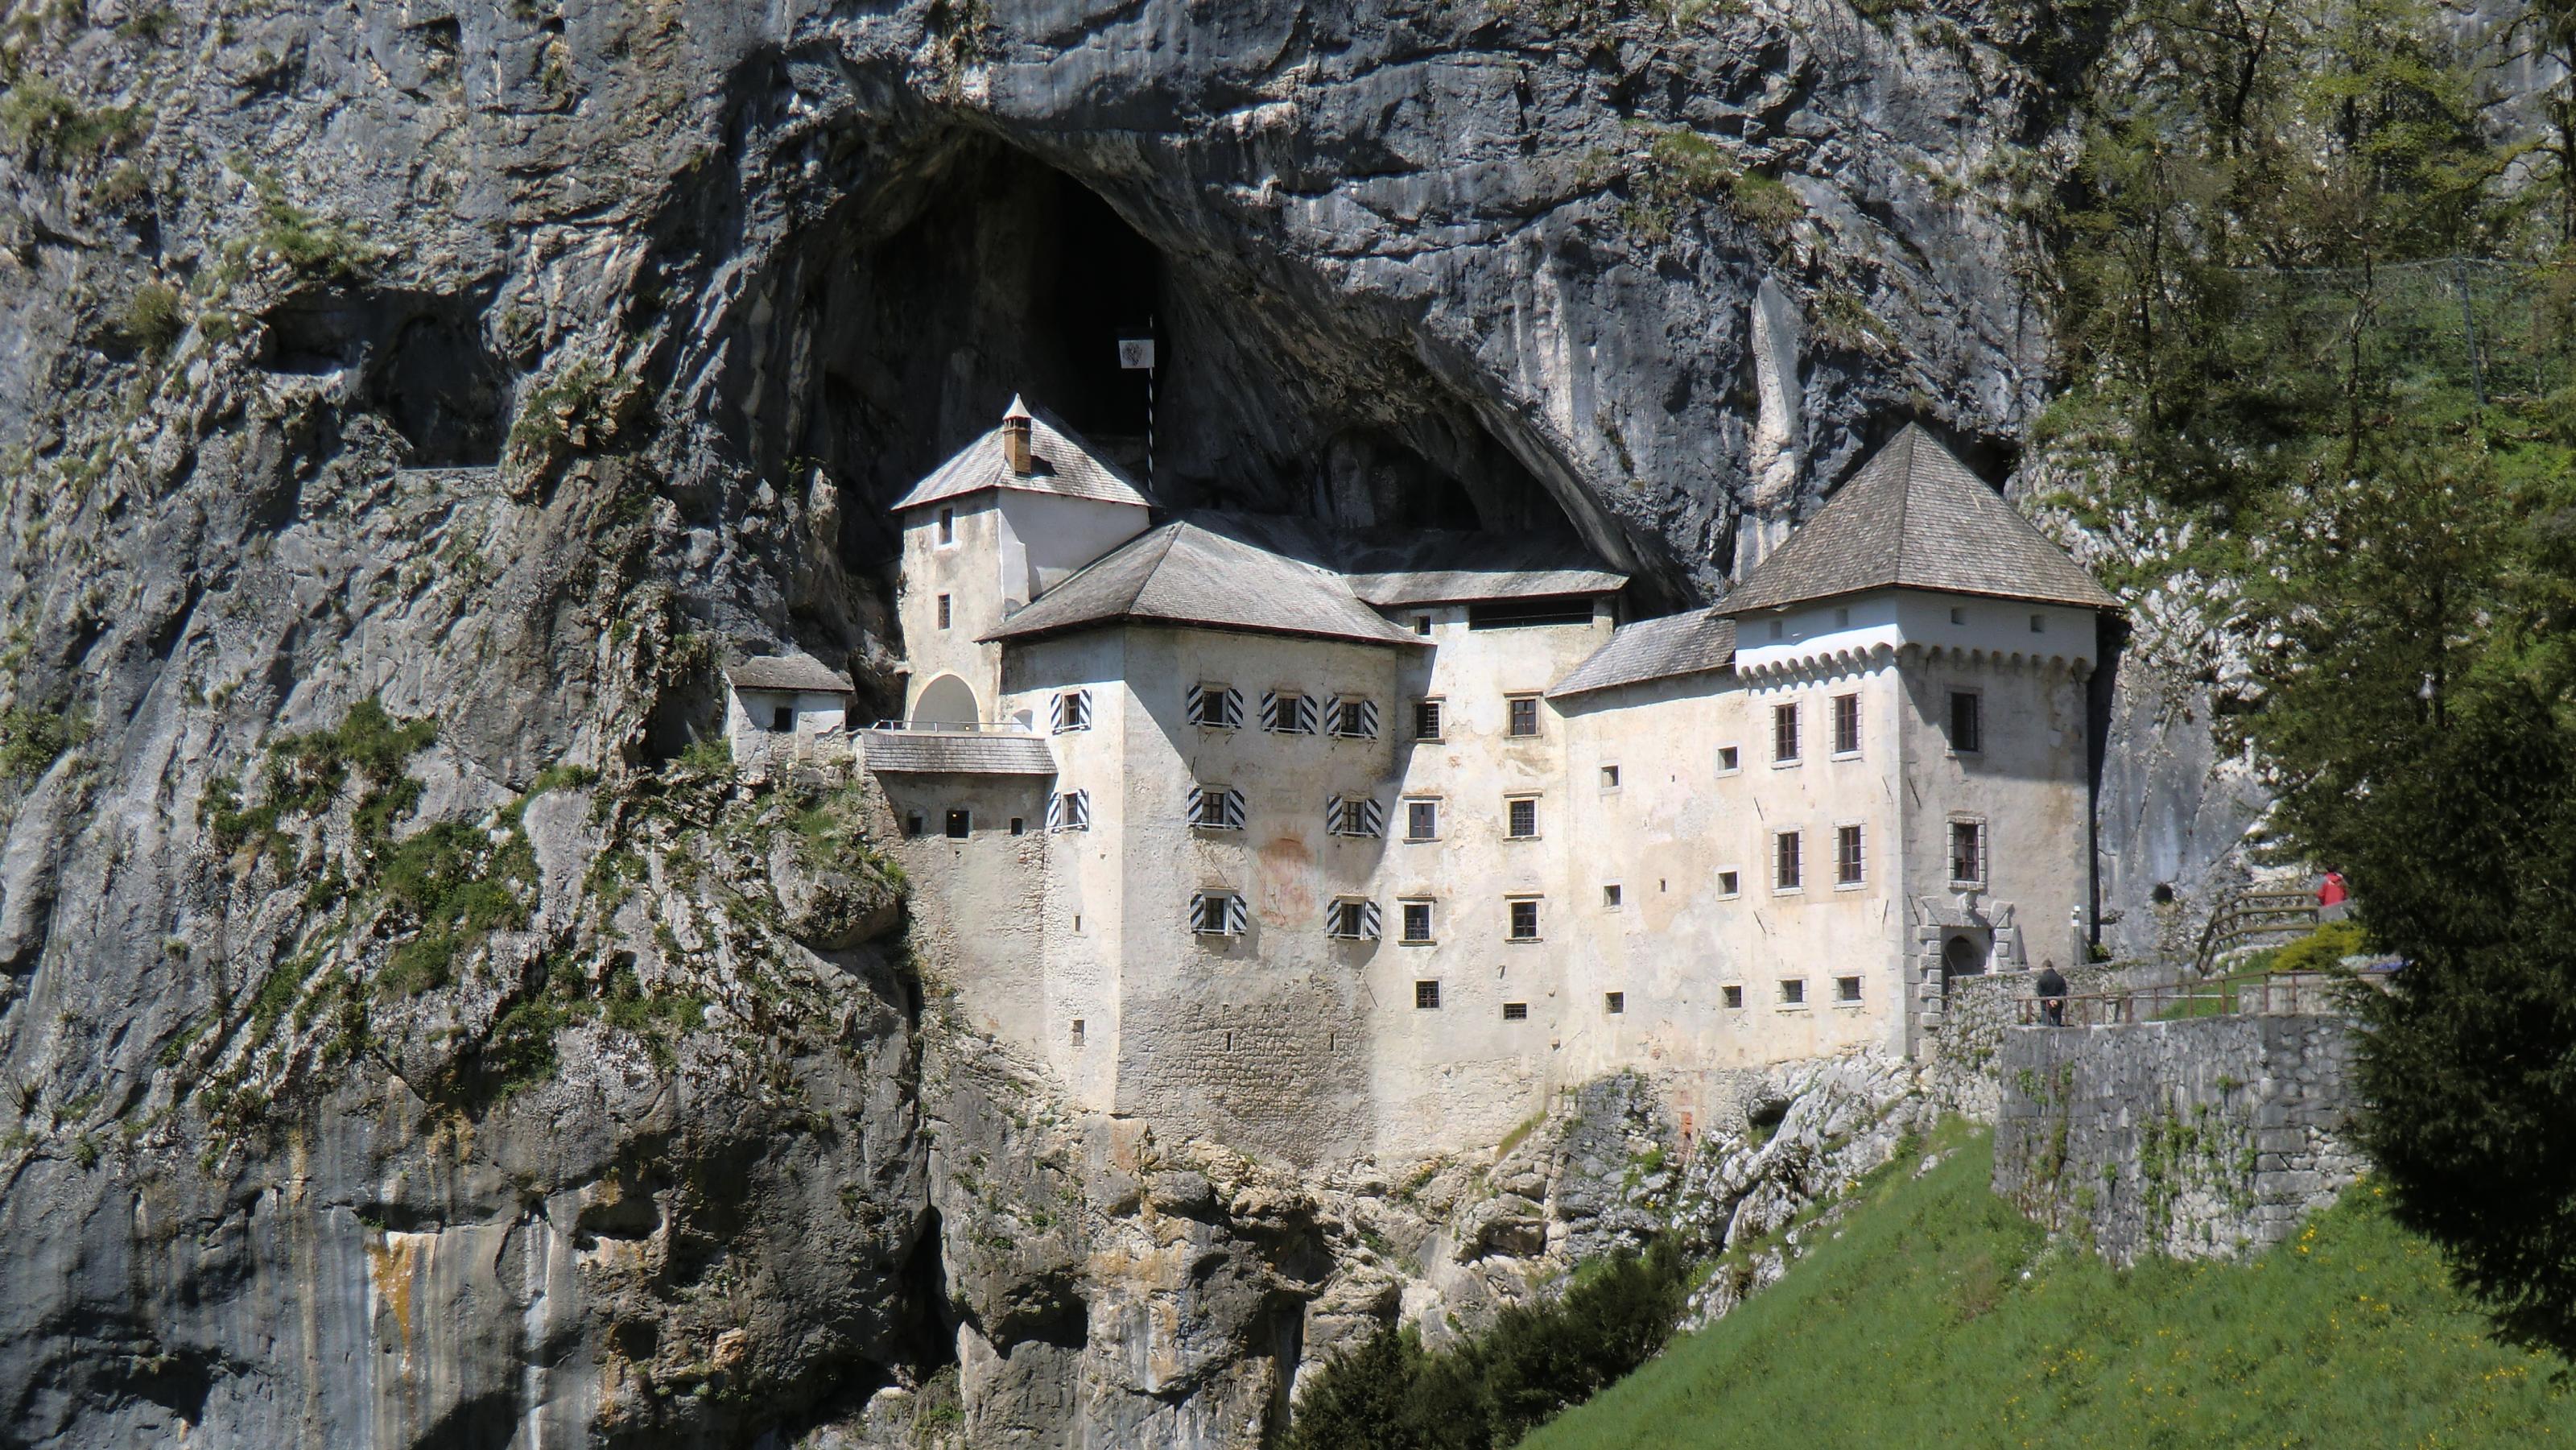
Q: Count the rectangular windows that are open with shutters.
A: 9